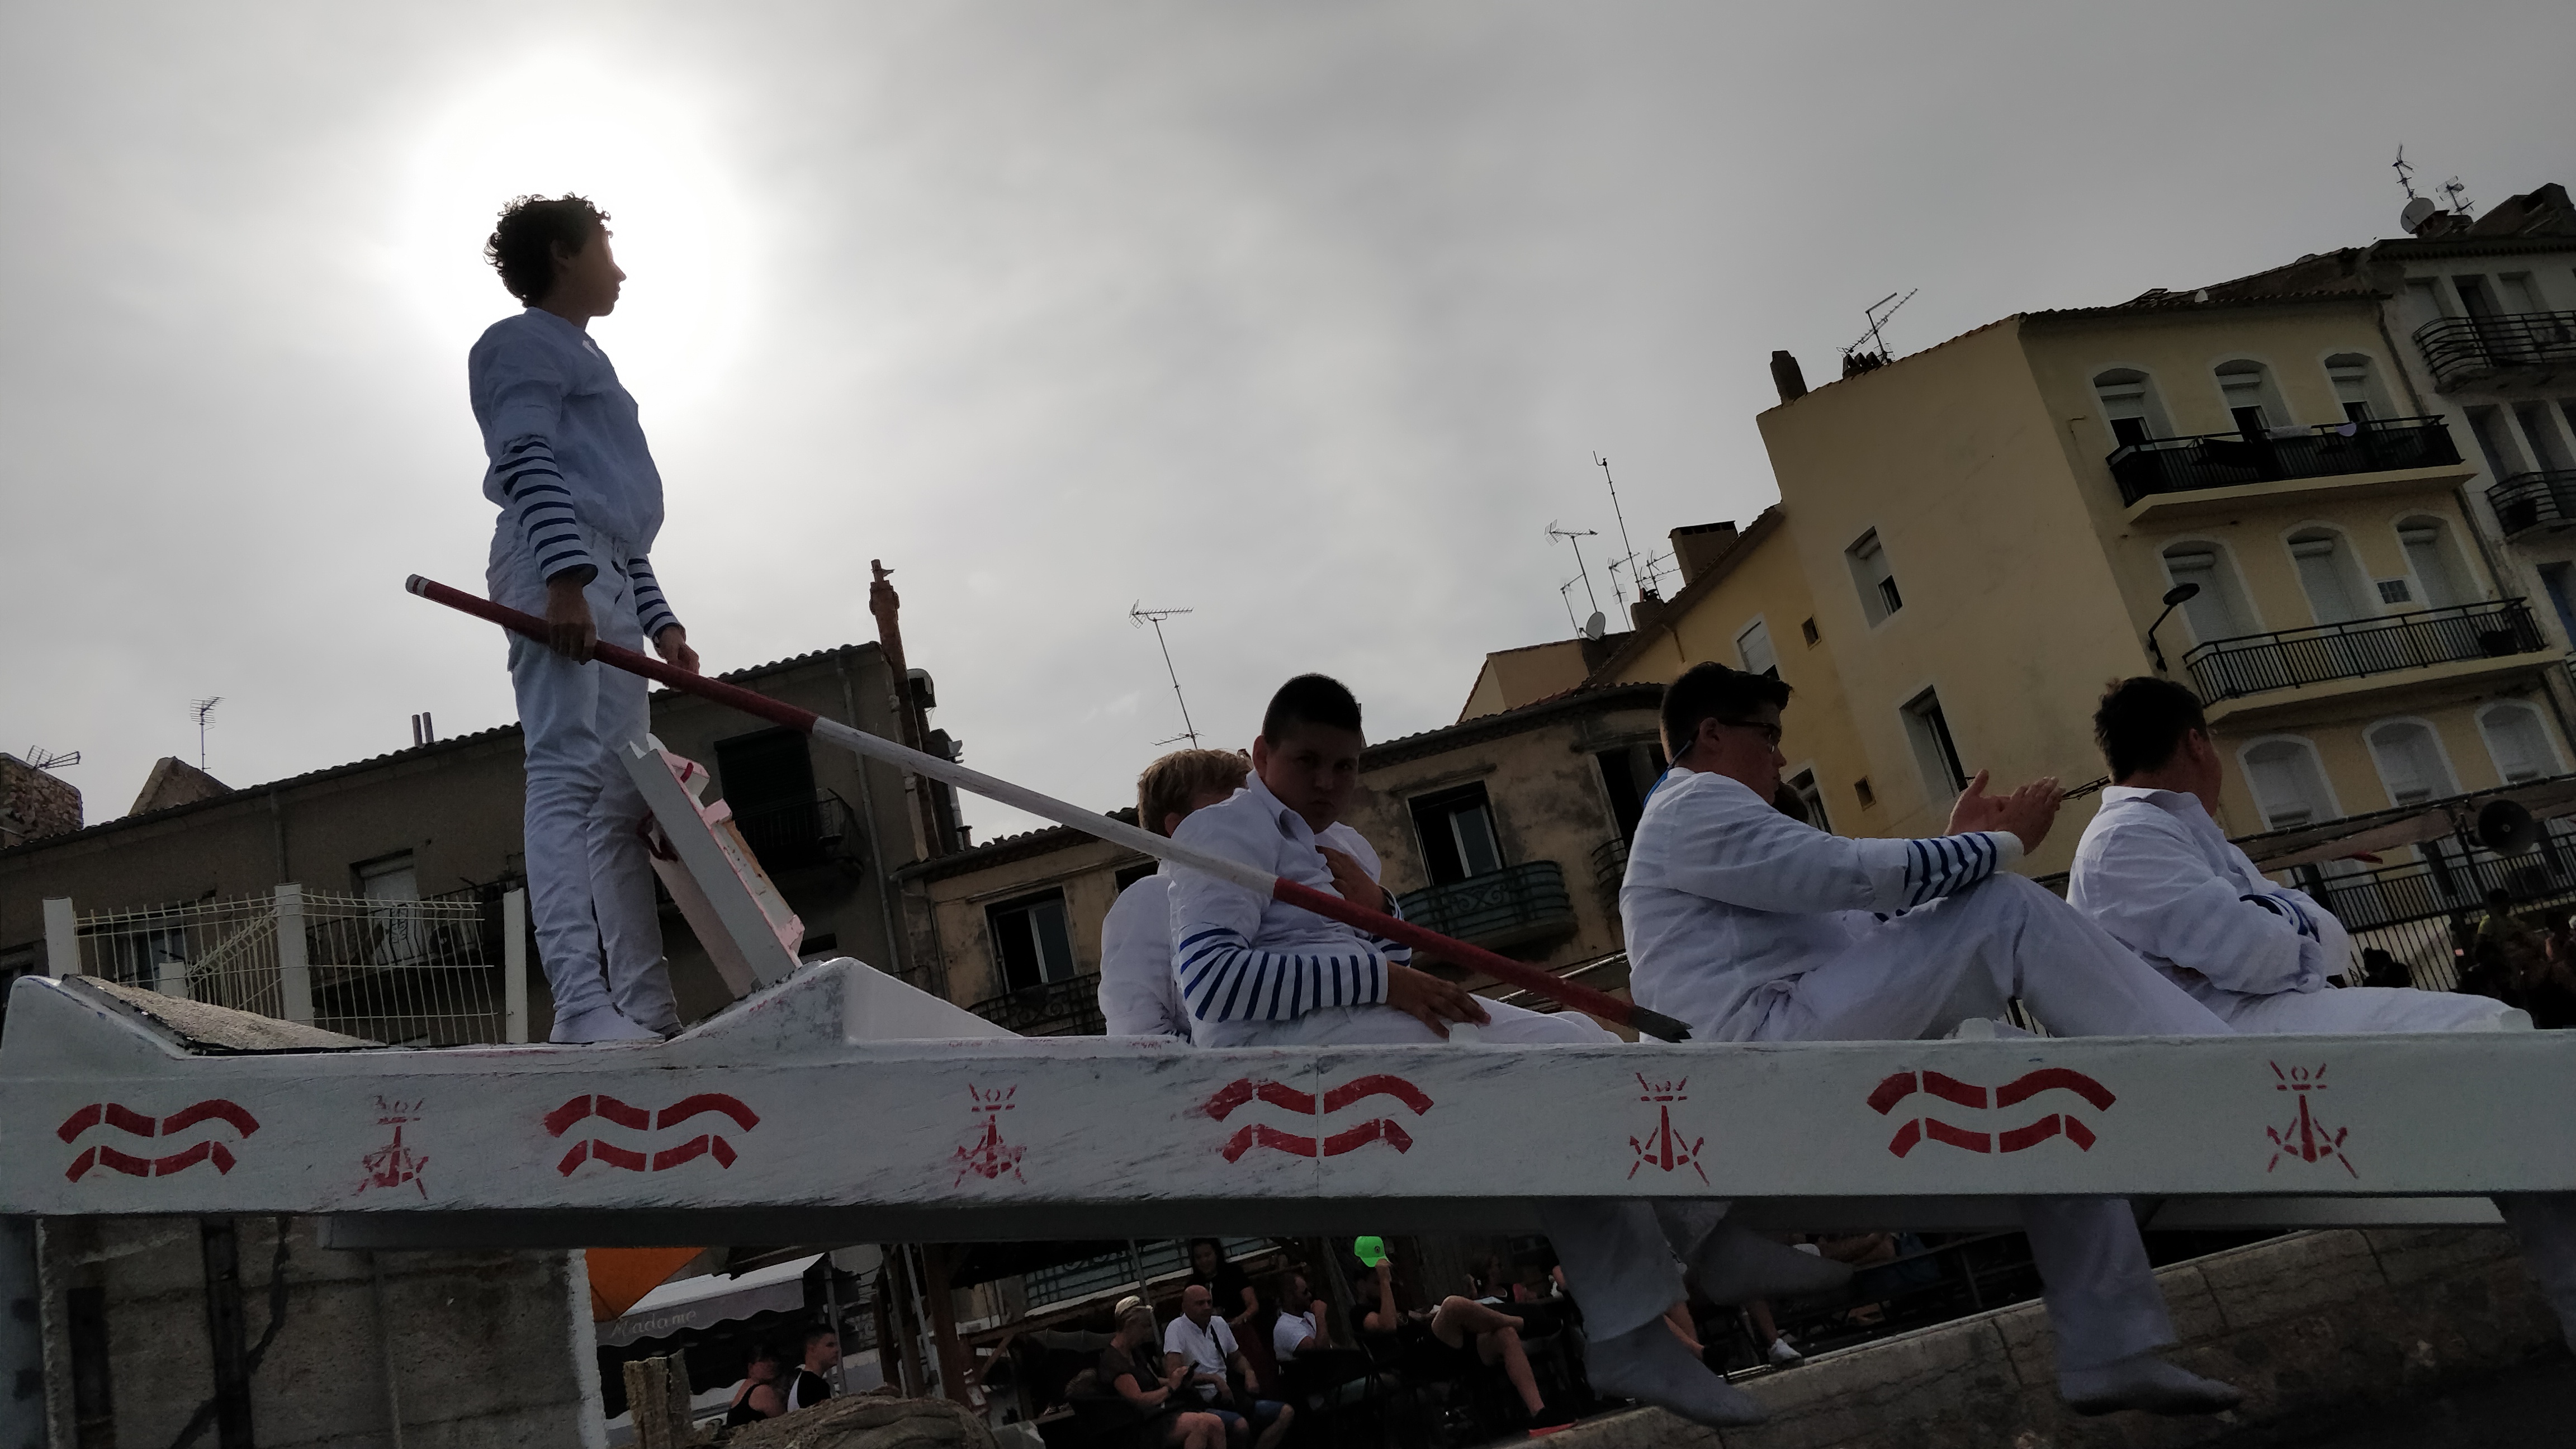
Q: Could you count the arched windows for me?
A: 9